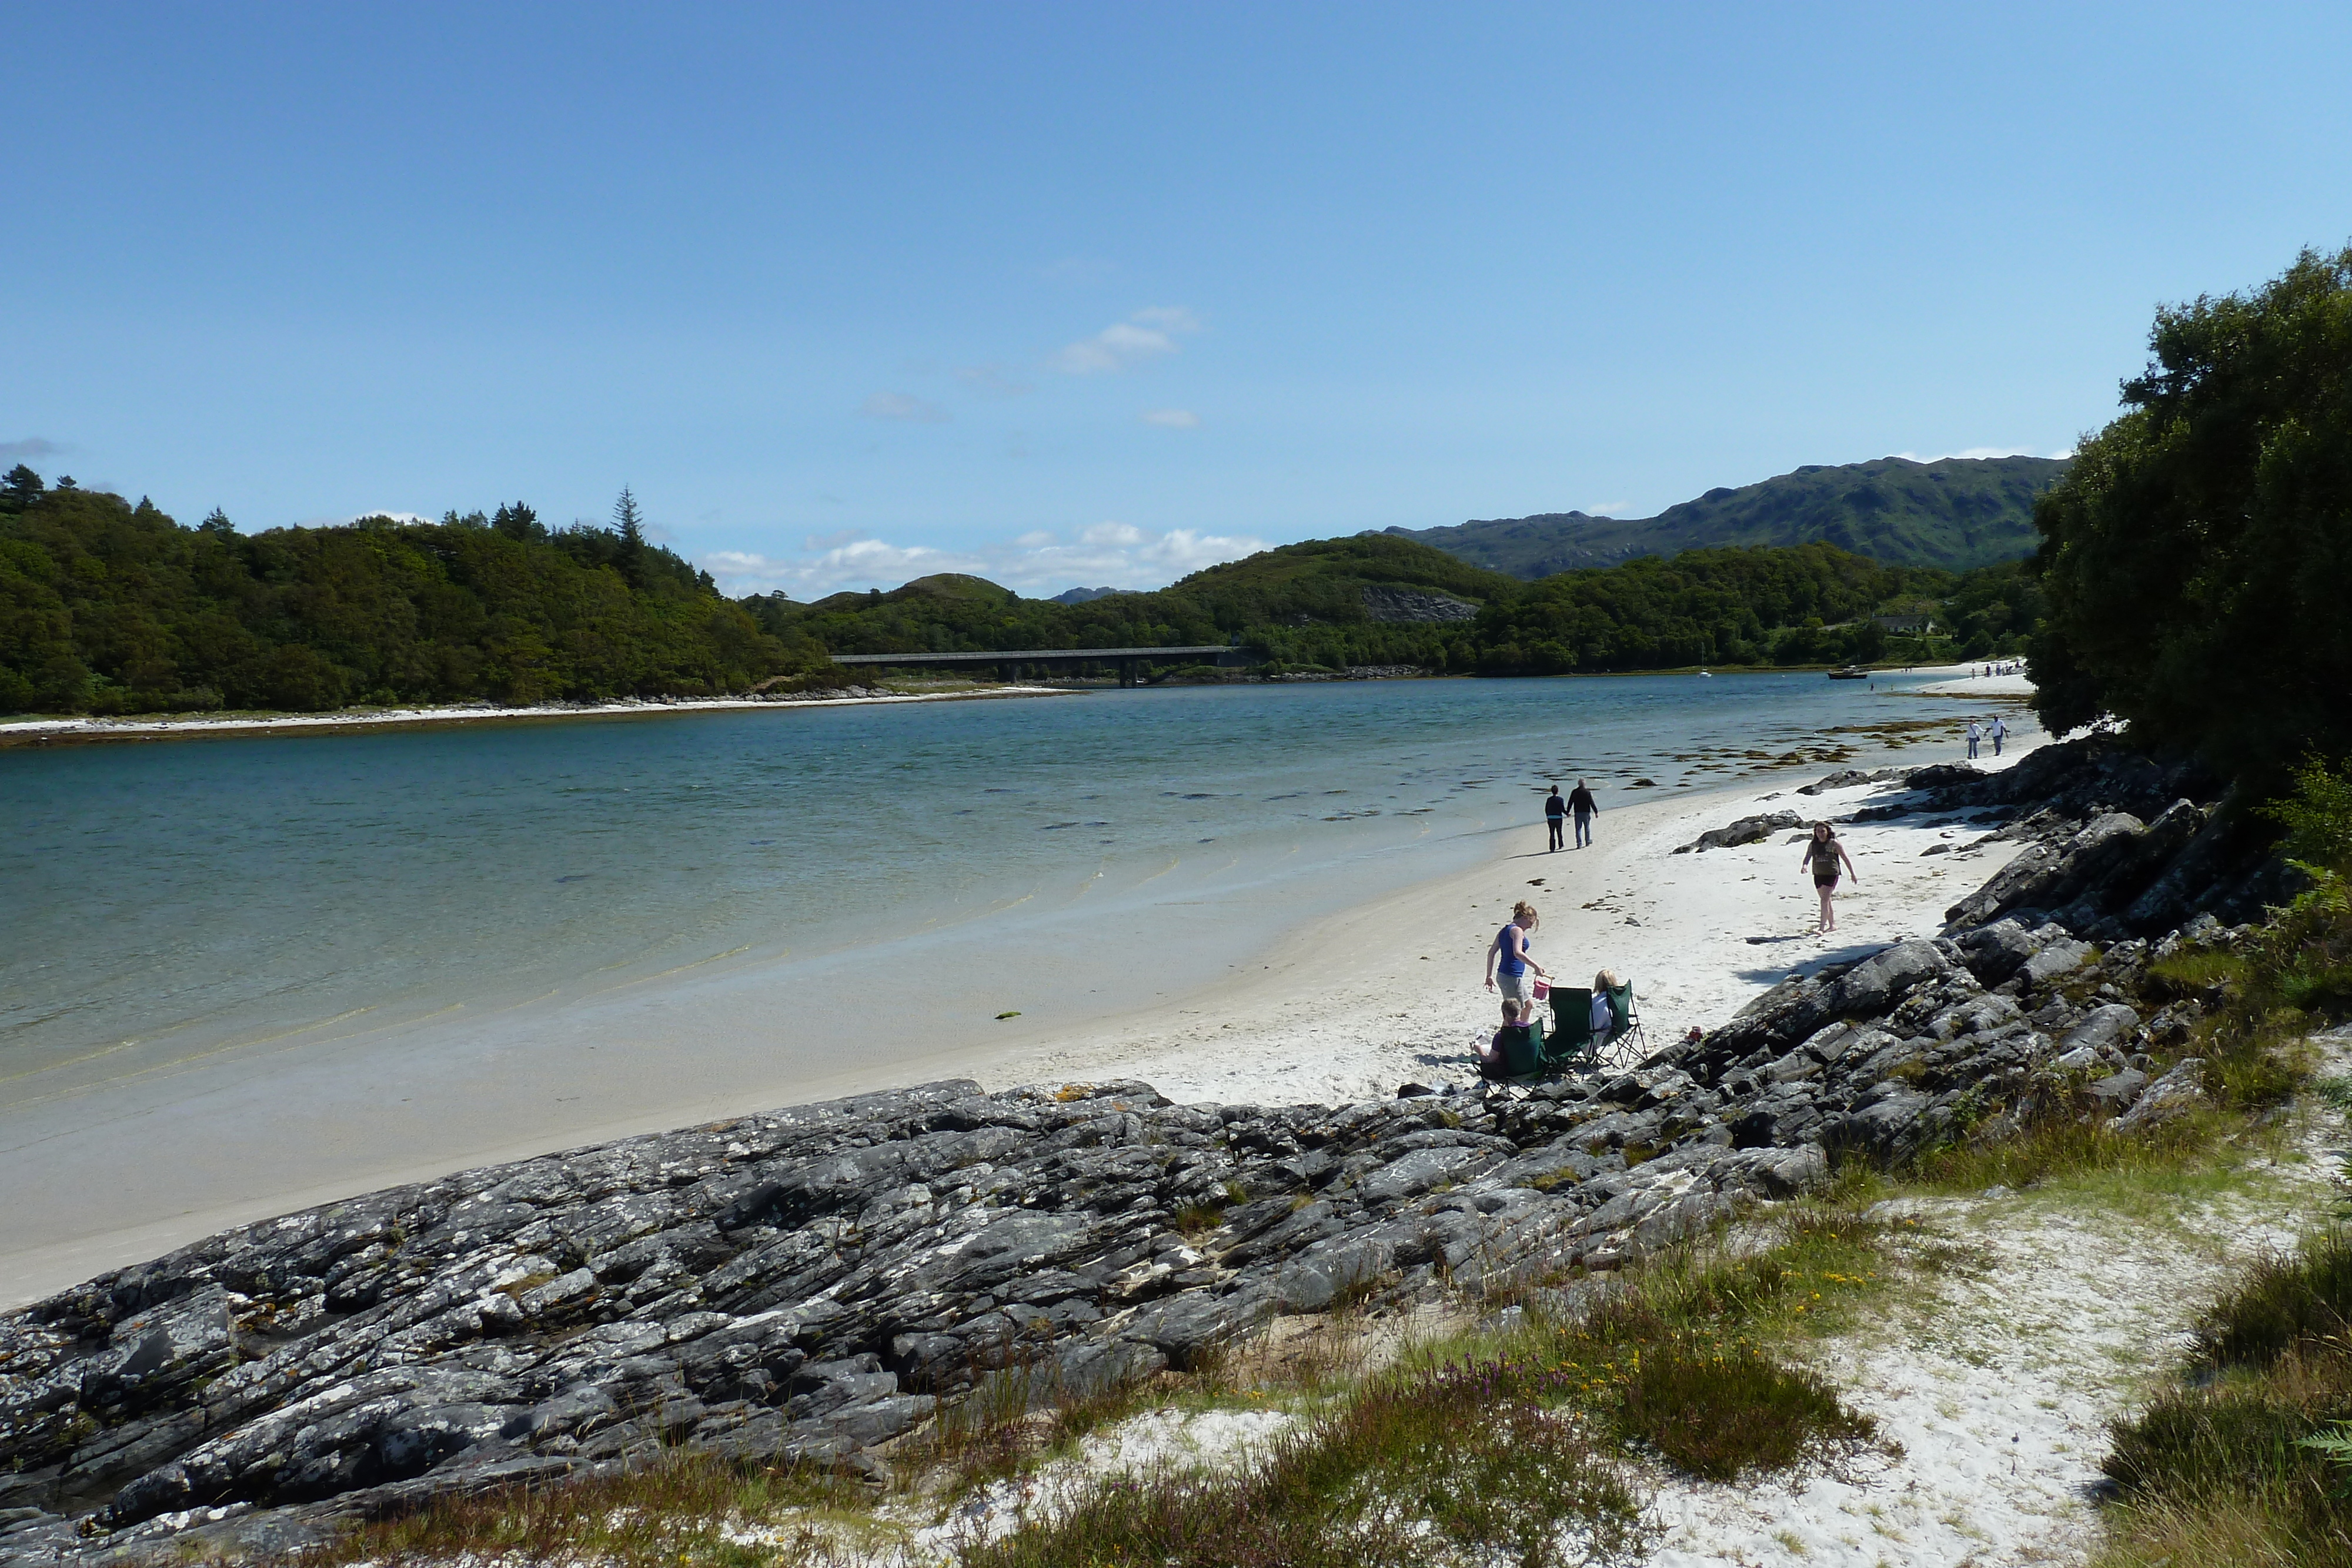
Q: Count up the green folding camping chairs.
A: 3